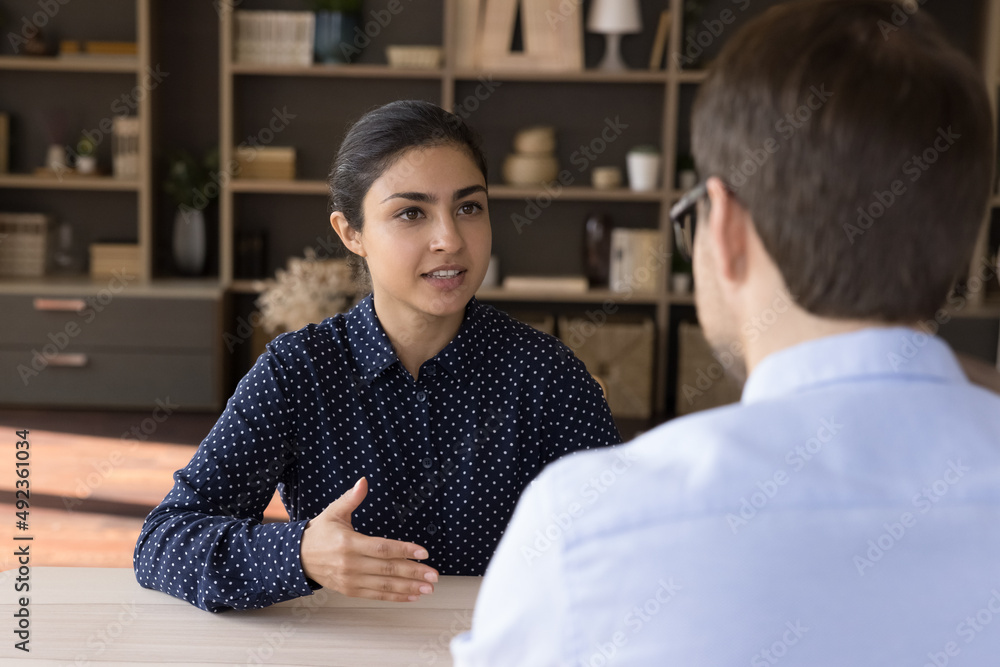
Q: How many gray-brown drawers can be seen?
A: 2